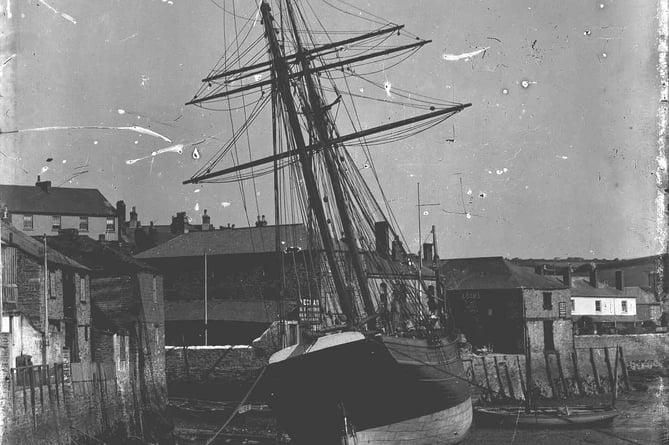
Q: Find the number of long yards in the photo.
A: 3